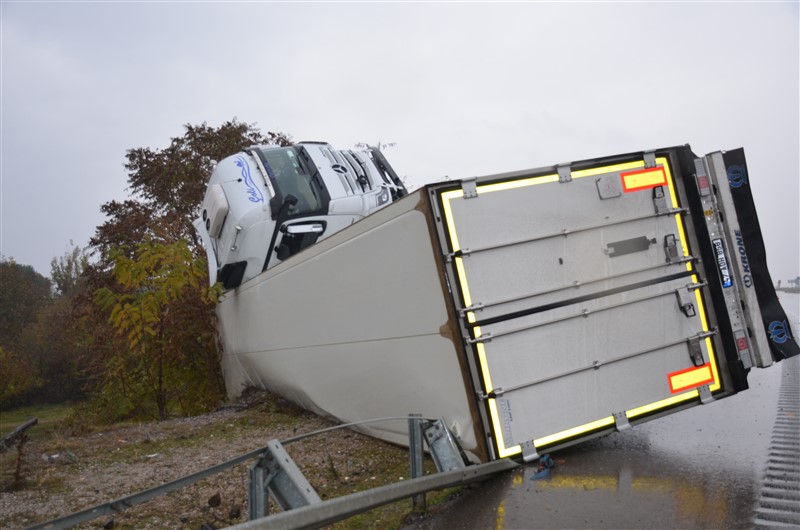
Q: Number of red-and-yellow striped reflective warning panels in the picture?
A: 2